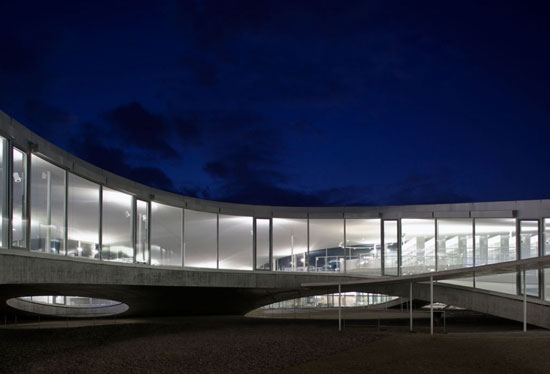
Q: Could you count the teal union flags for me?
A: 0